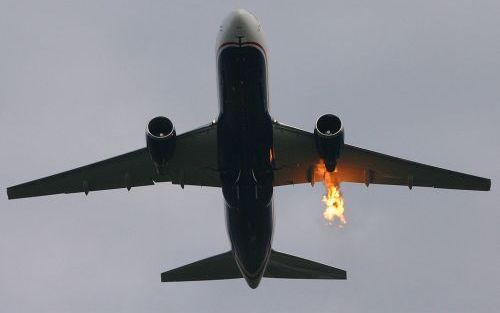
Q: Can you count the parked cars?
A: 0